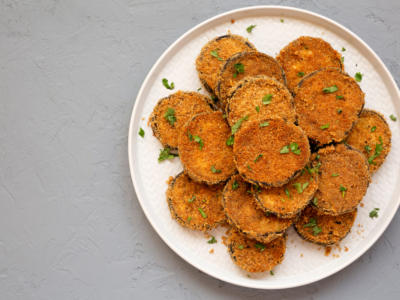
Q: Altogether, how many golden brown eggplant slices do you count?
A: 15